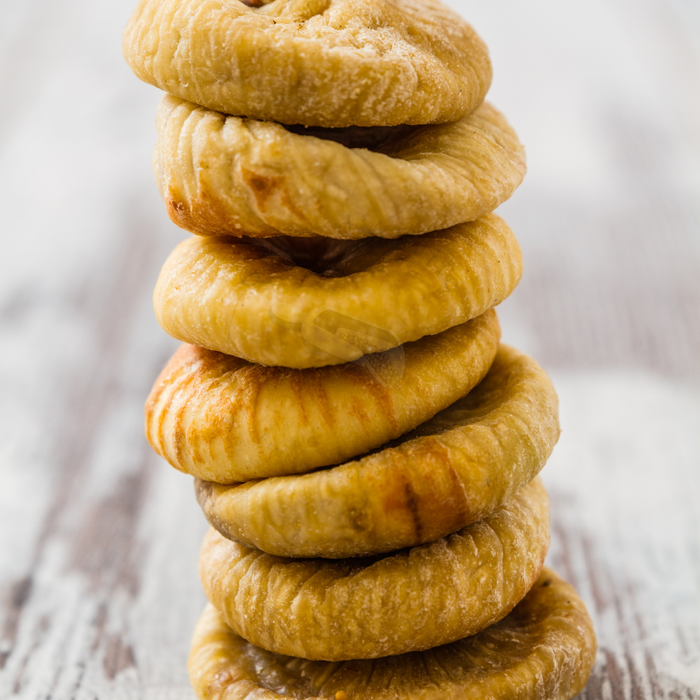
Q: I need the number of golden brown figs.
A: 7